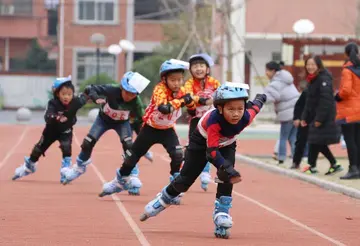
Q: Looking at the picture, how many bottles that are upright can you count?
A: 0